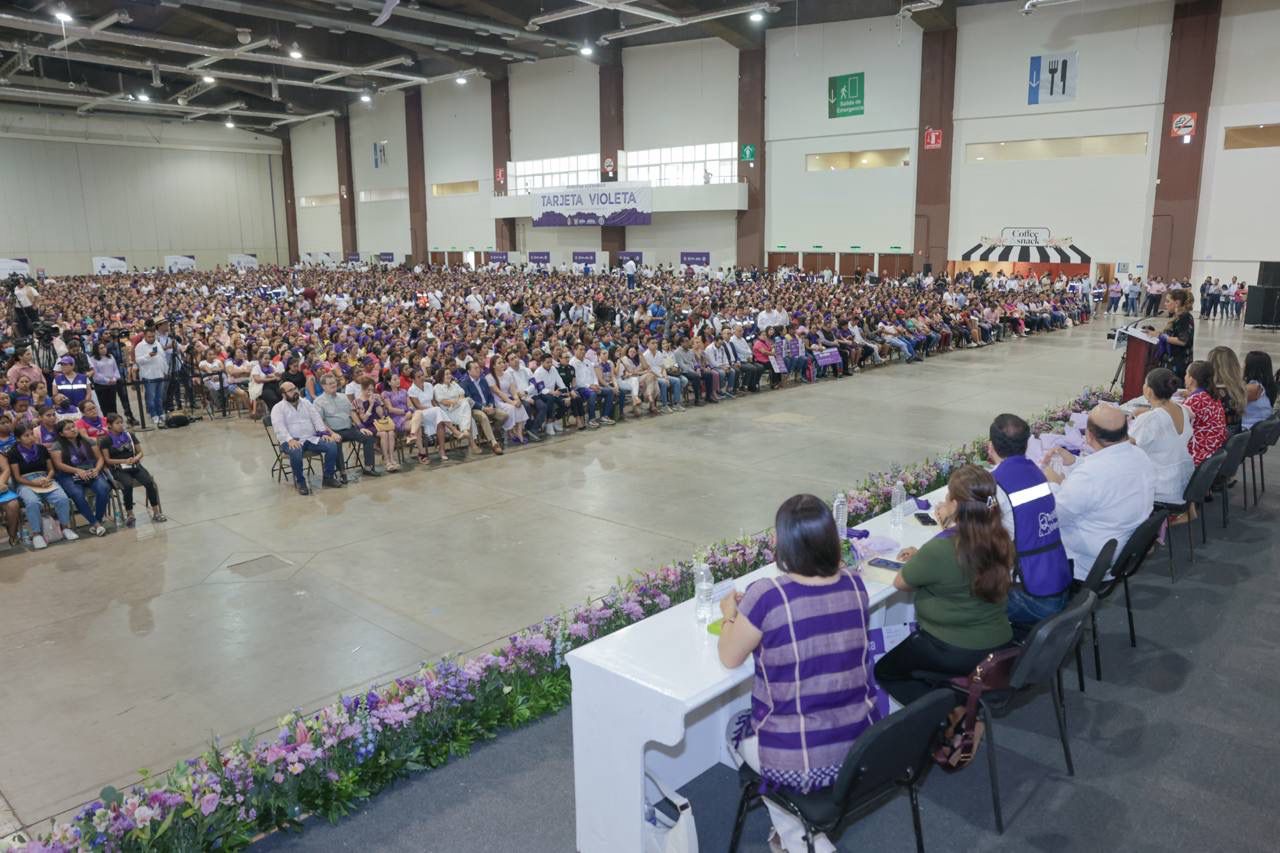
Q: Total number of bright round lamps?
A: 9